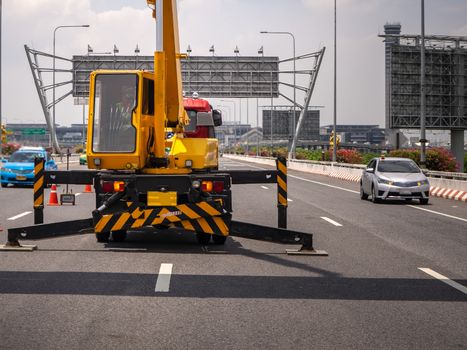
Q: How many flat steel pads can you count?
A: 2